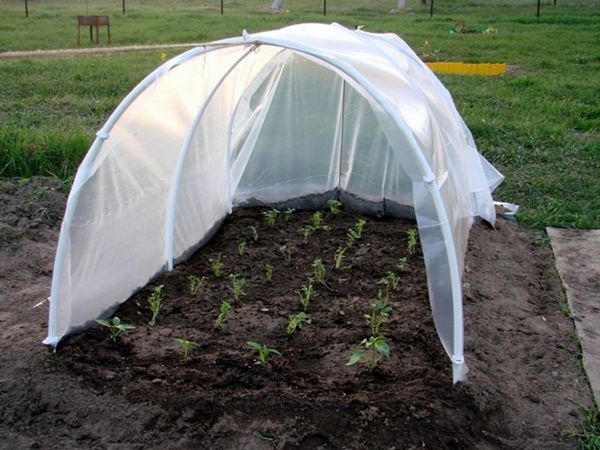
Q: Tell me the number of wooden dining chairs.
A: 0